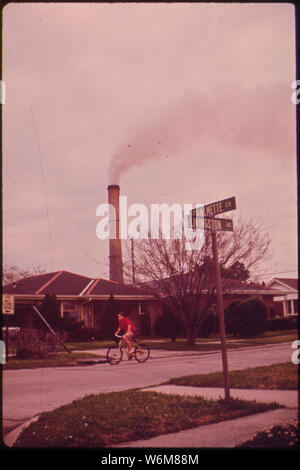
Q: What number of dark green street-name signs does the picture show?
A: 2